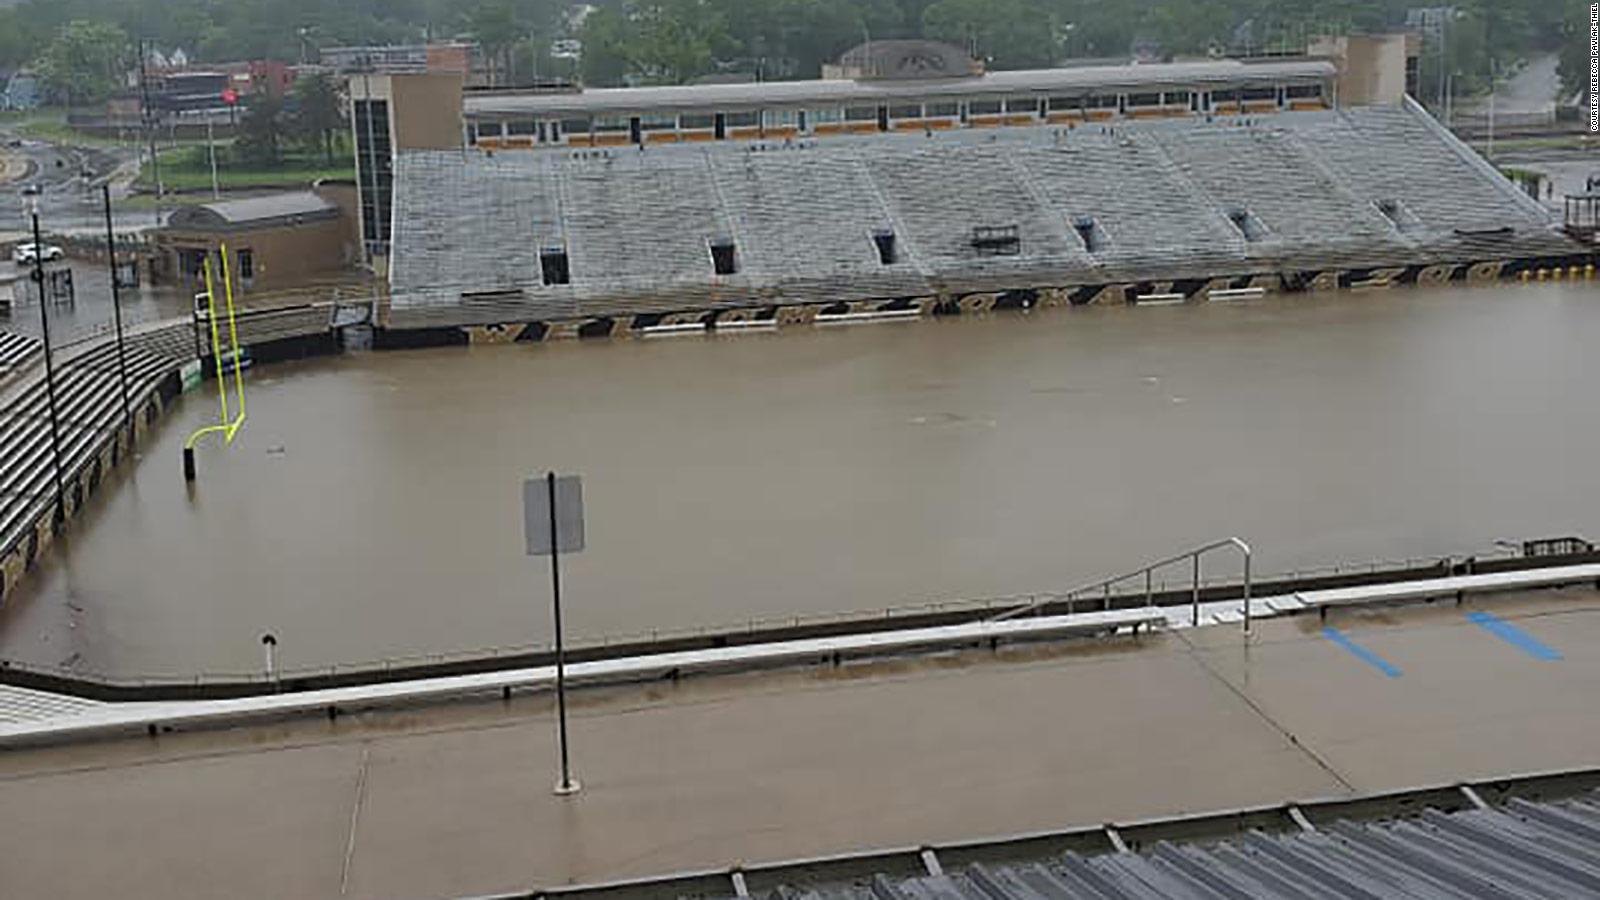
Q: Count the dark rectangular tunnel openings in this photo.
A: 6